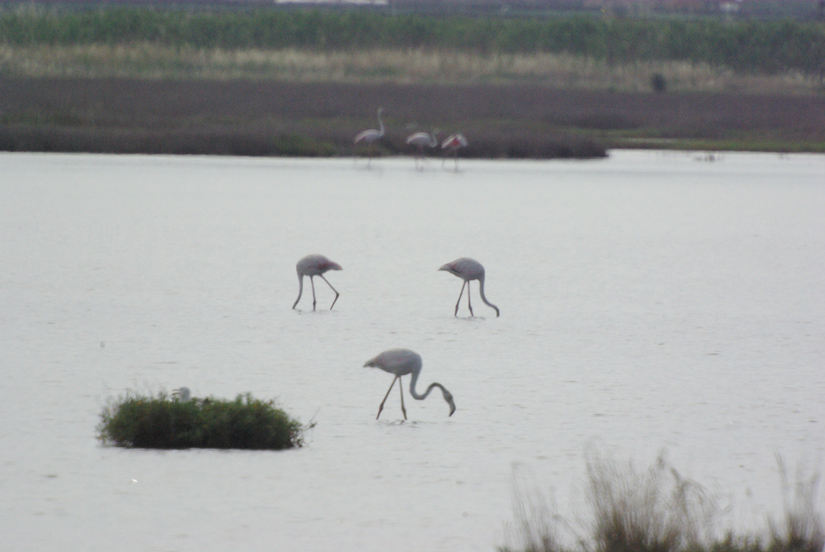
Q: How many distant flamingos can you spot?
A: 3